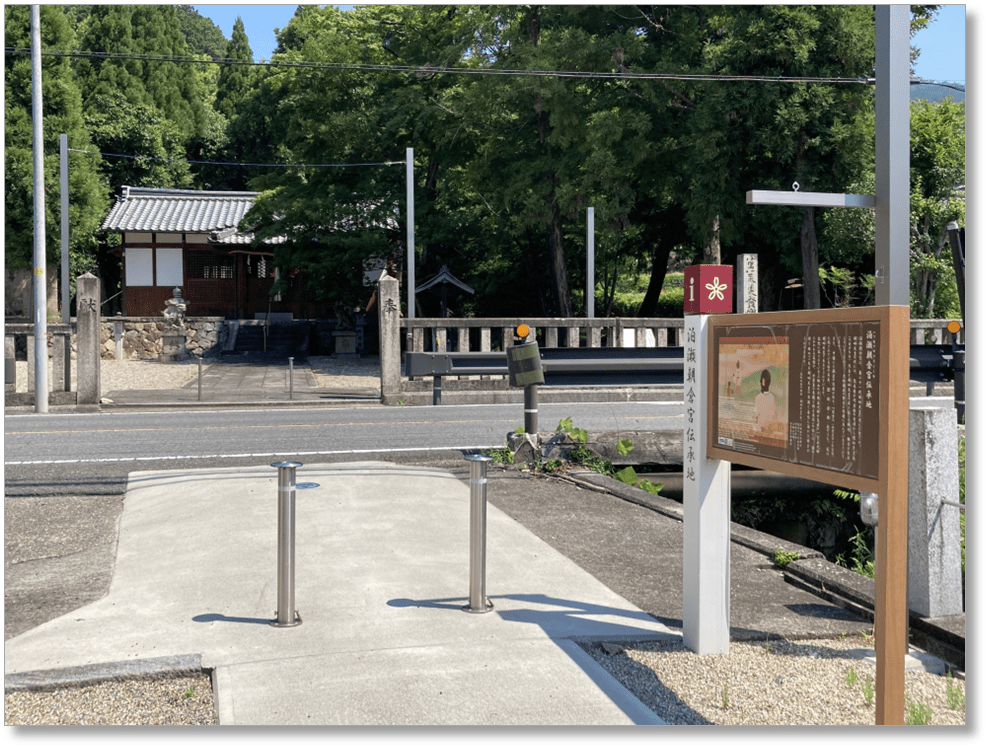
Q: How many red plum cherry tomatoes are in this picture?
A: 0